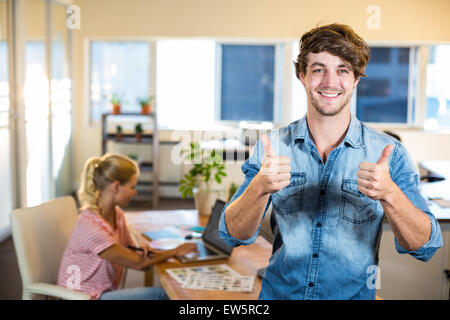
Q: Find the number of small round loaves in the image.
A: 0